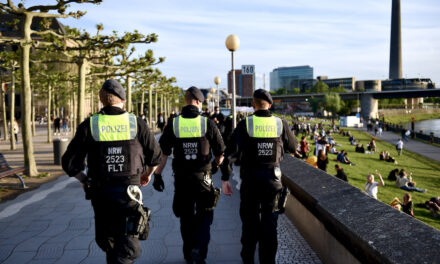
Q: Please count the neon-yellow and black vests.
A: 3